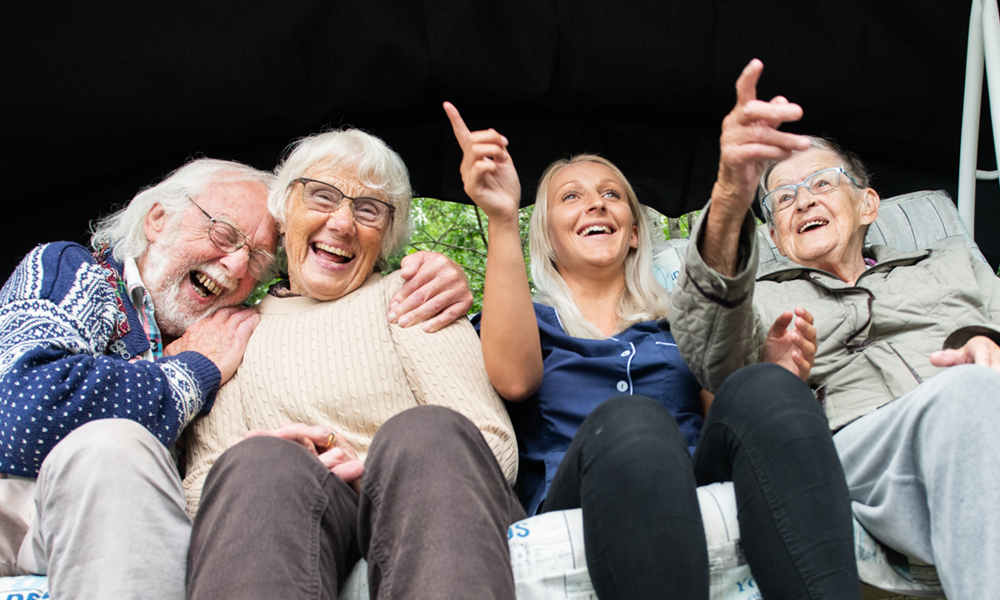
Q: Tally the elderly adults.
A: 3